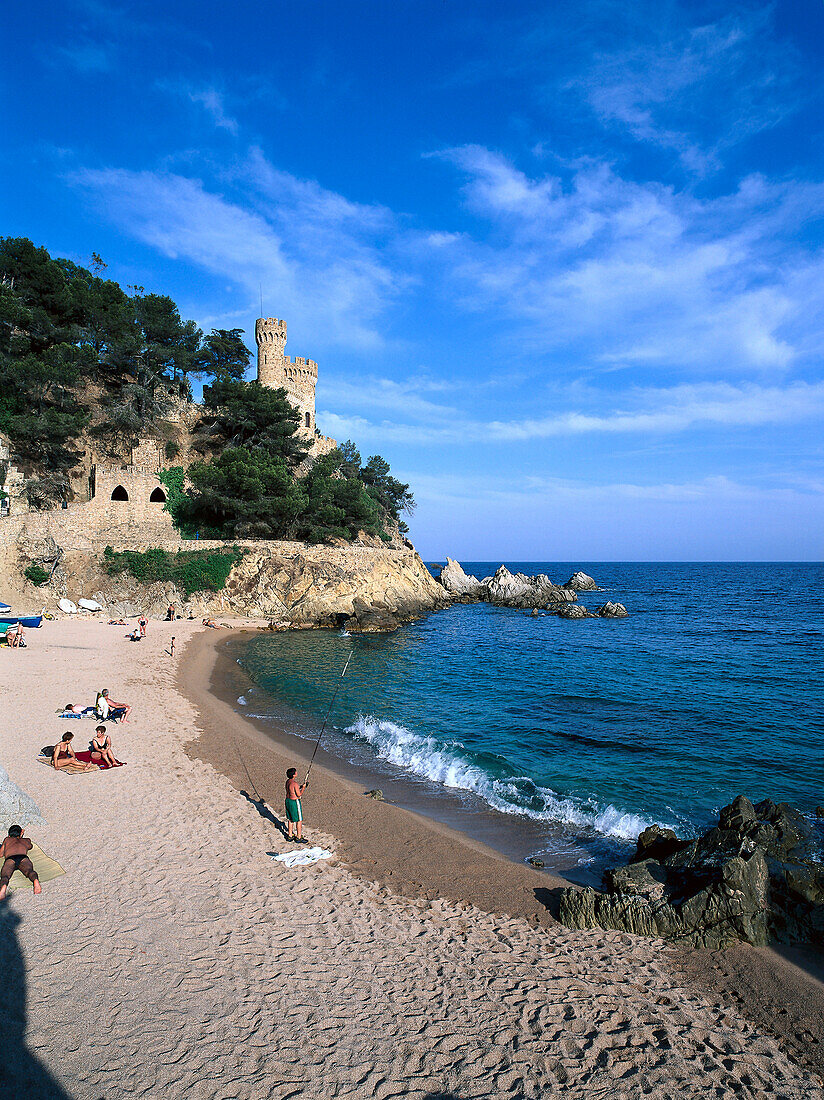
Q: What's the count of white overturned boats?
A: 2